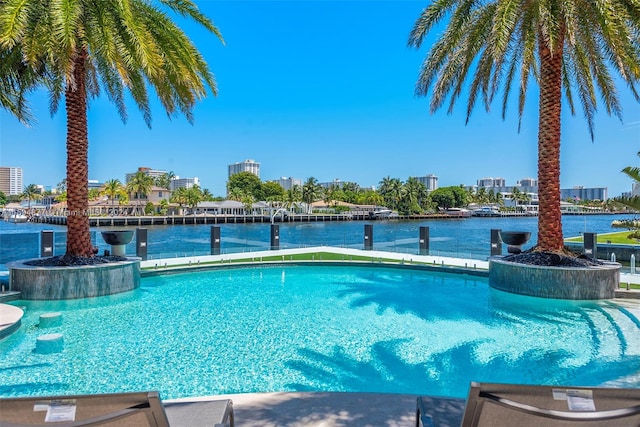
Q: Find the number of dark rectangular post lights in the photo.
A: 8